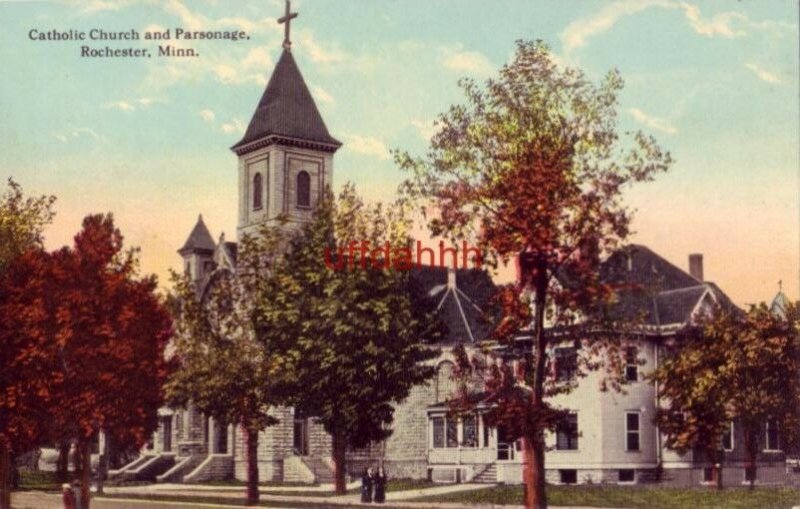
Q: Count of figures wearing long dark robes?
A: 2